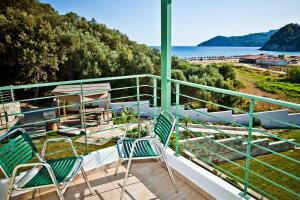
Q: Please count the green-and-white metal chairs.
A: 2